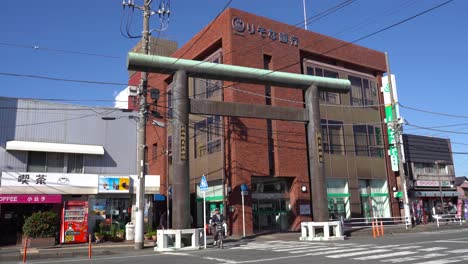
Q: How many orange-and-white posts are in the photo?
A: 5